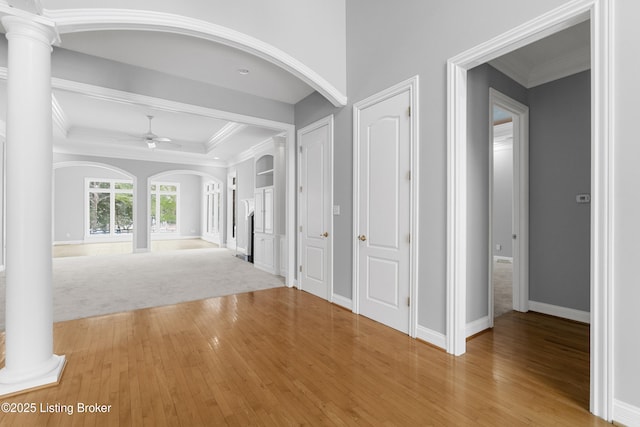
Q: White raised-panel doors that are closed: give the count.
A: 2